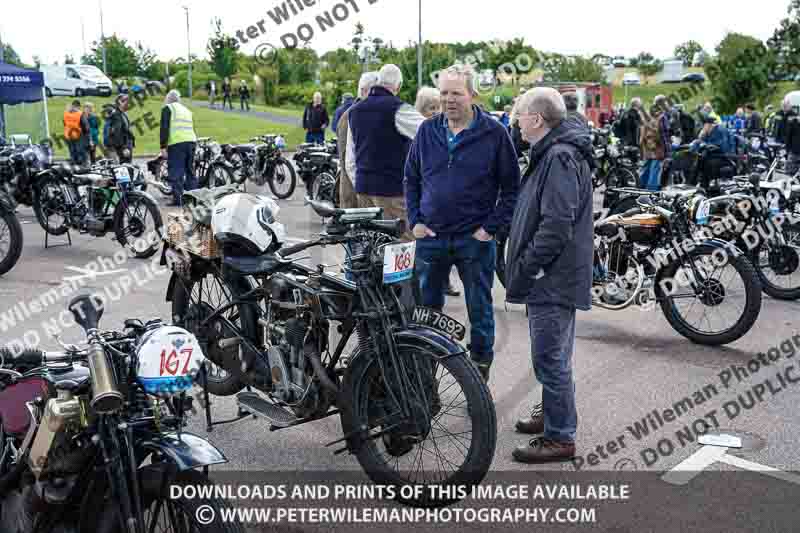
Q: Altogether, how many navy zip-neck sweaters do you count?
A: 1